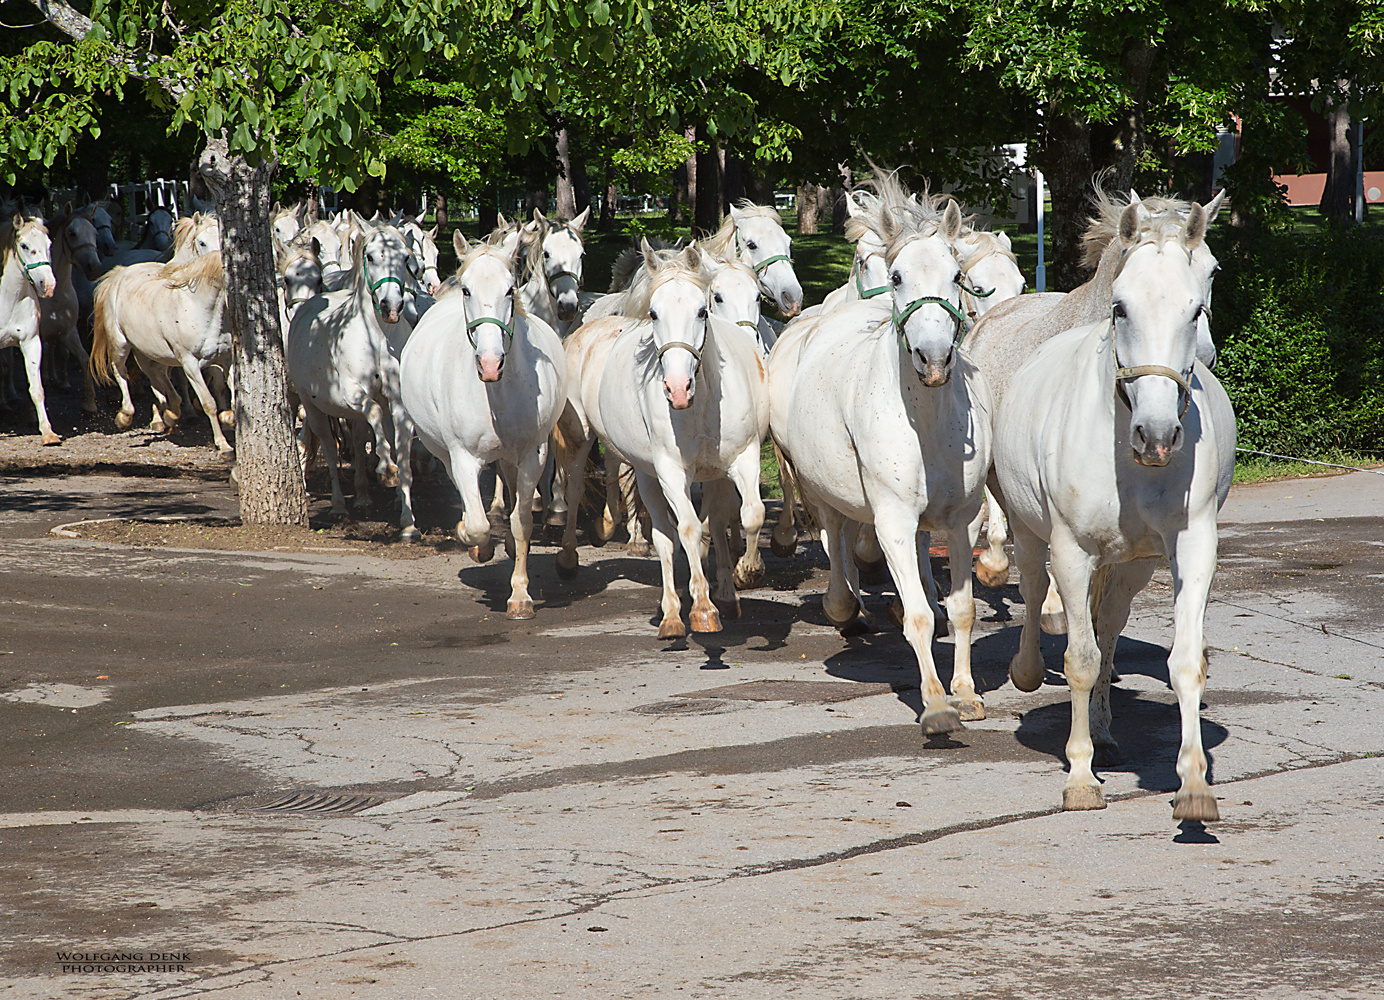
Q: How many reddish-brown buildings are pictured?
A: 1